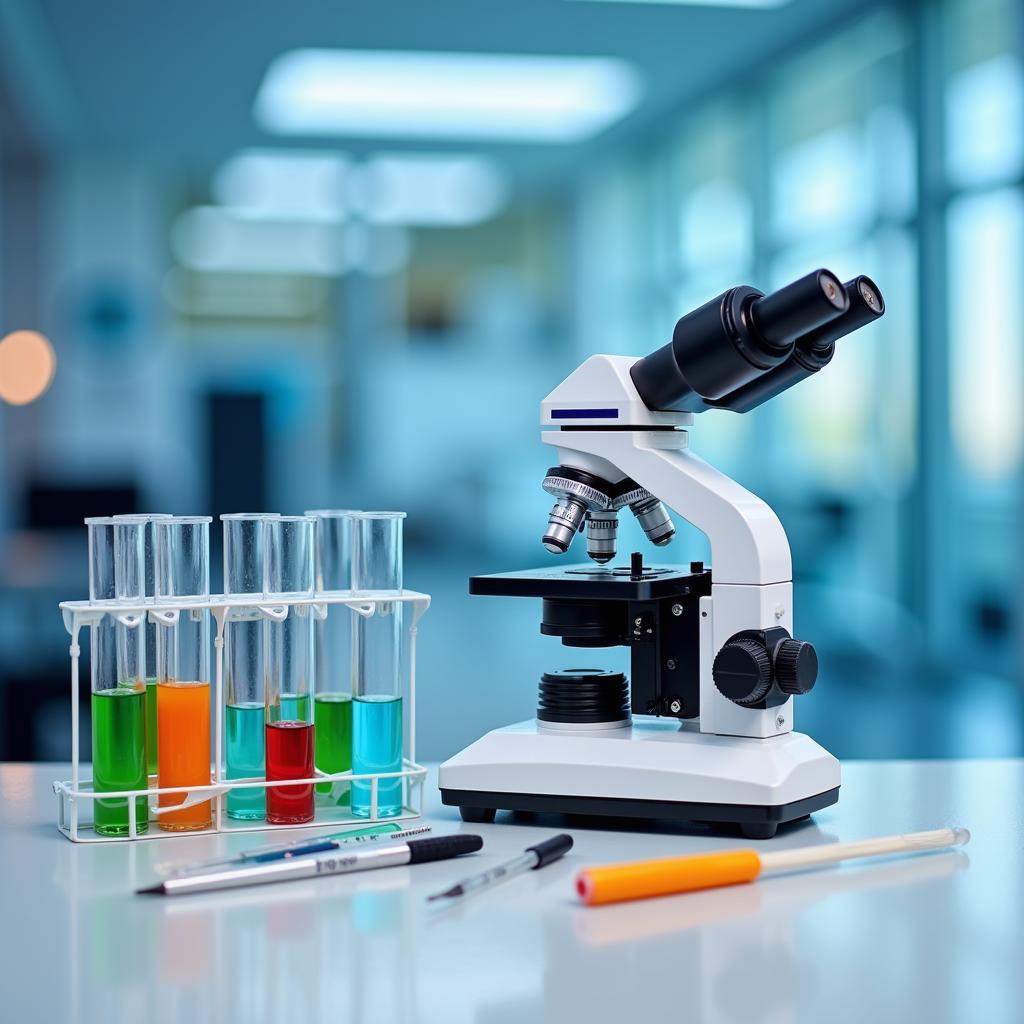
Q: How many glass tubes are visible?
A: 7